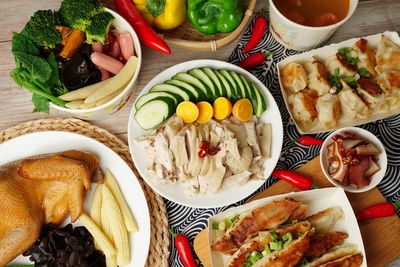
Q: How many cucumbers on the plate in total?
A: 12